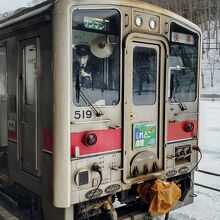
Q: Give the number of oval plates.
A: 4